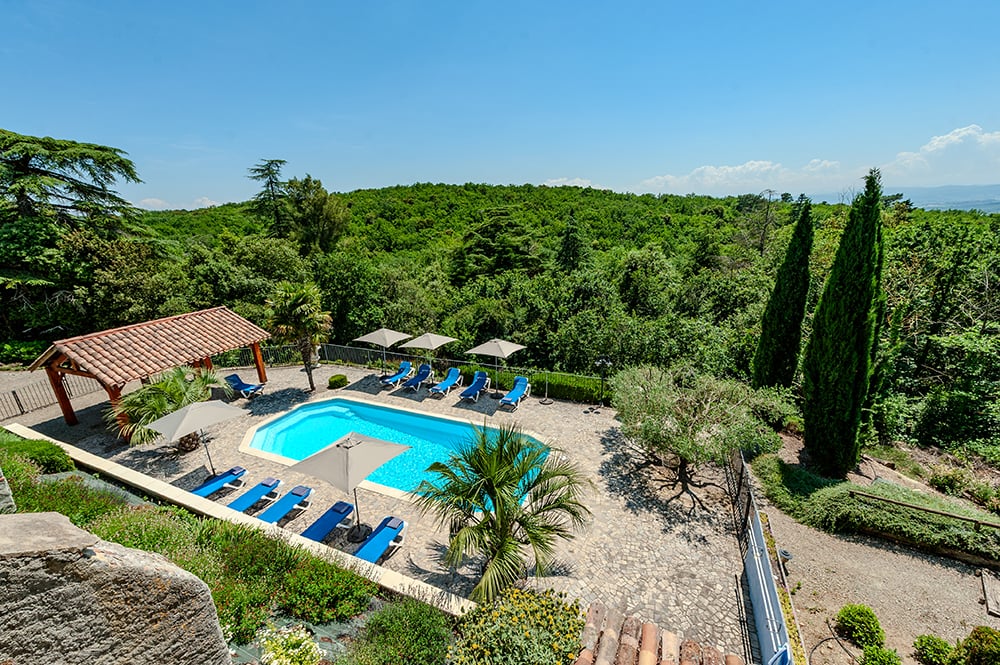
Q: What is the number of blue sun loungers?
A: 11